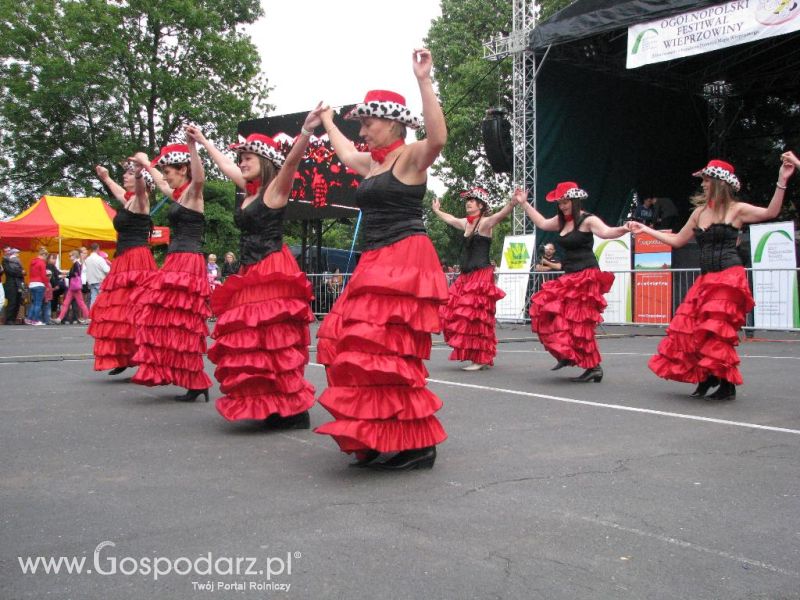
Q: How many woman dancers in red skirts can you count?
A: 7